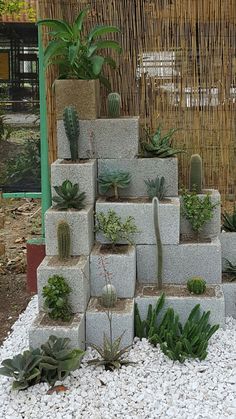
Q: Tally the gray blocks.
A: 14